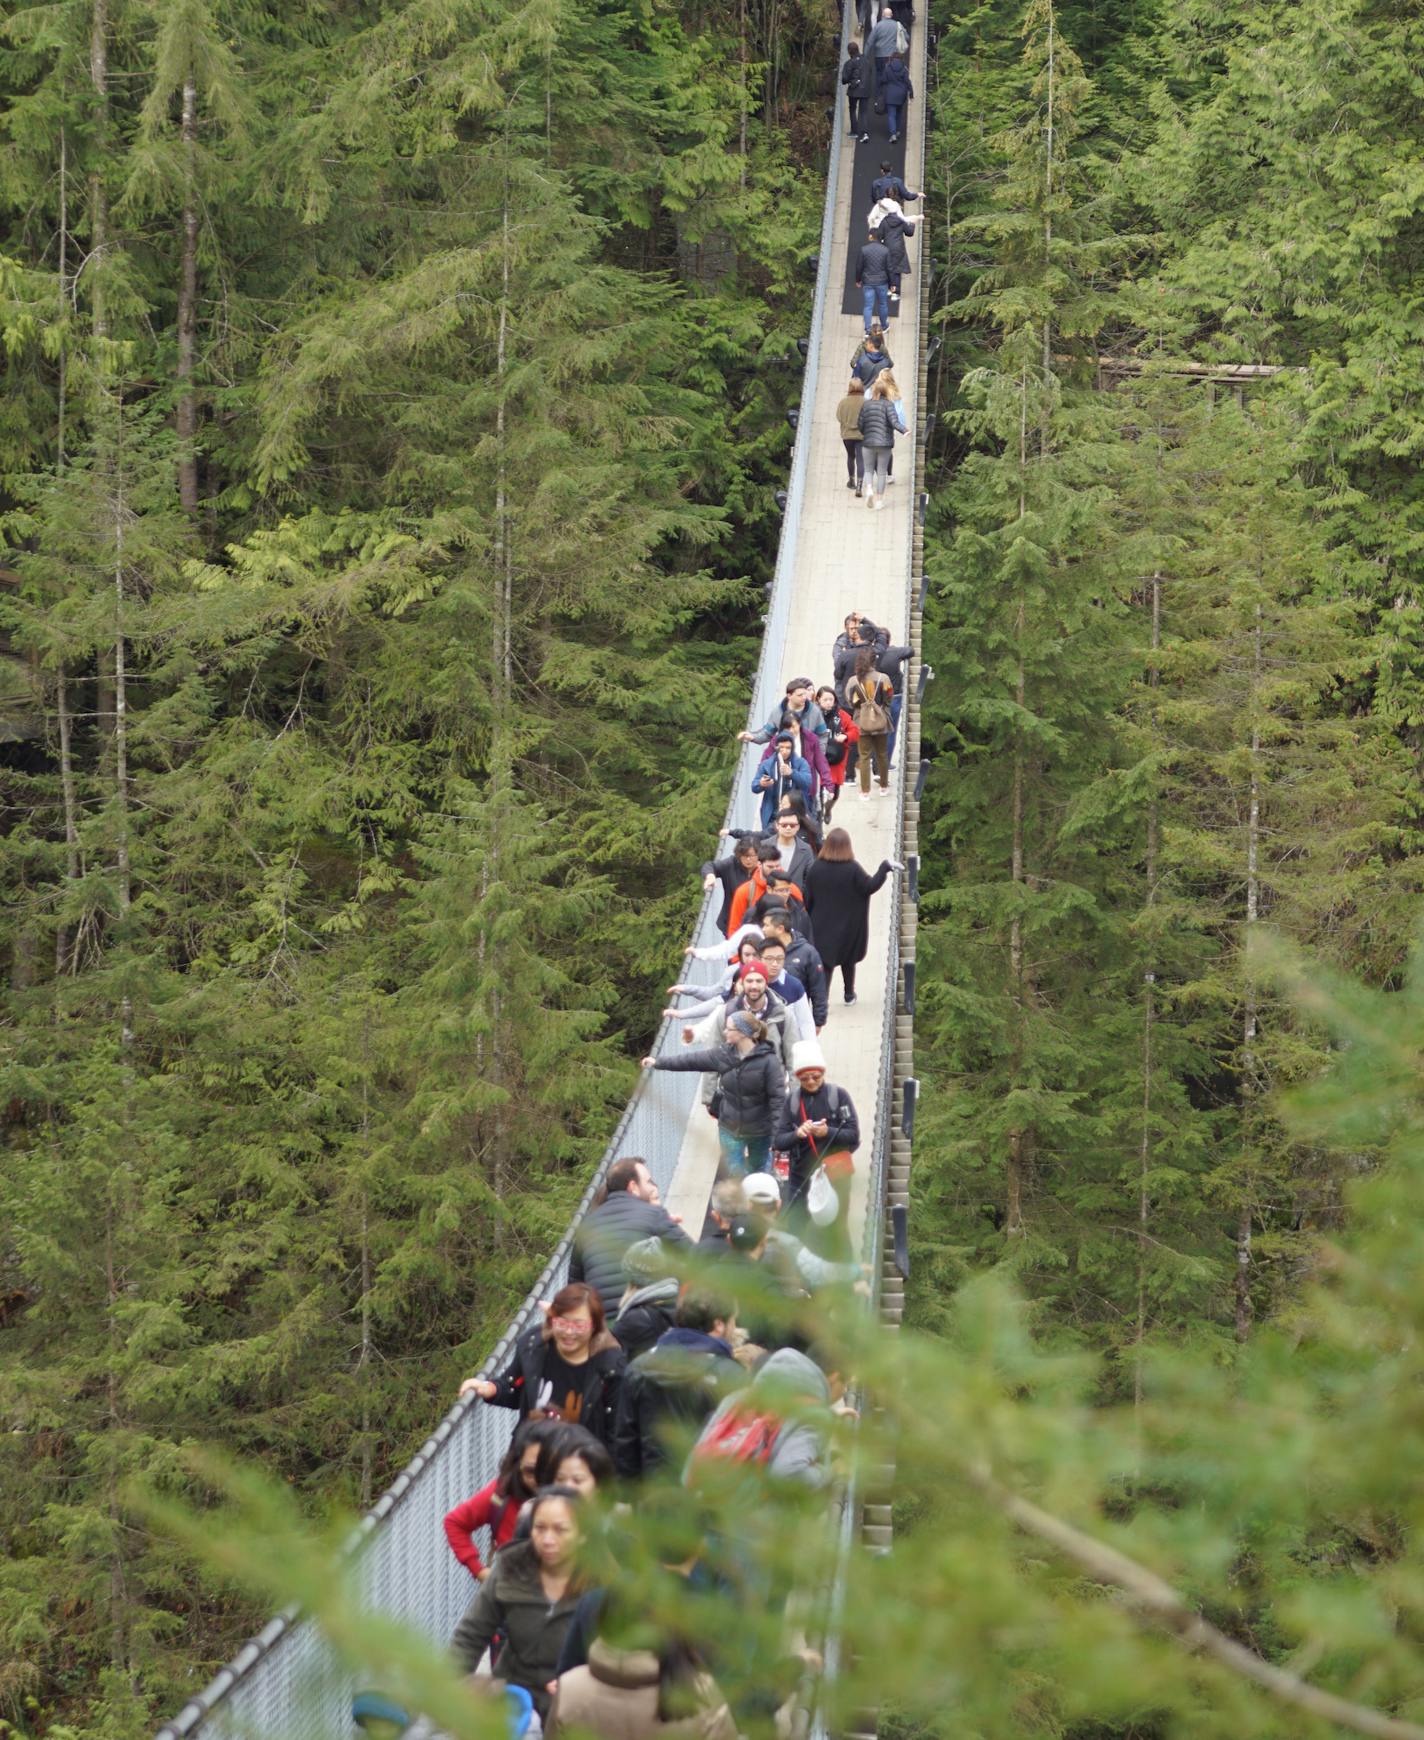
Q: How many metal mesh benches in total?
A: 0